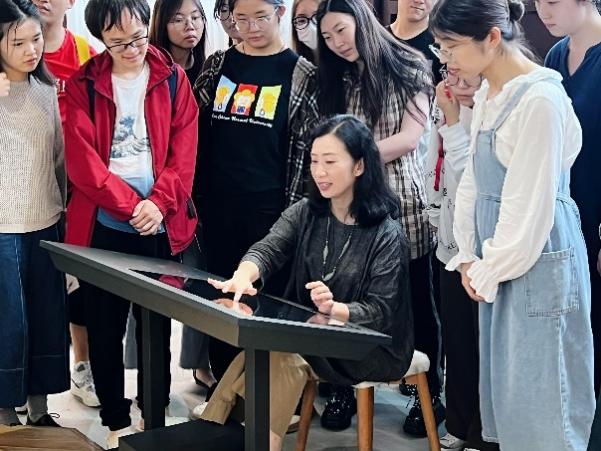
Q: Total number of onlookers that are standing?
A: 12